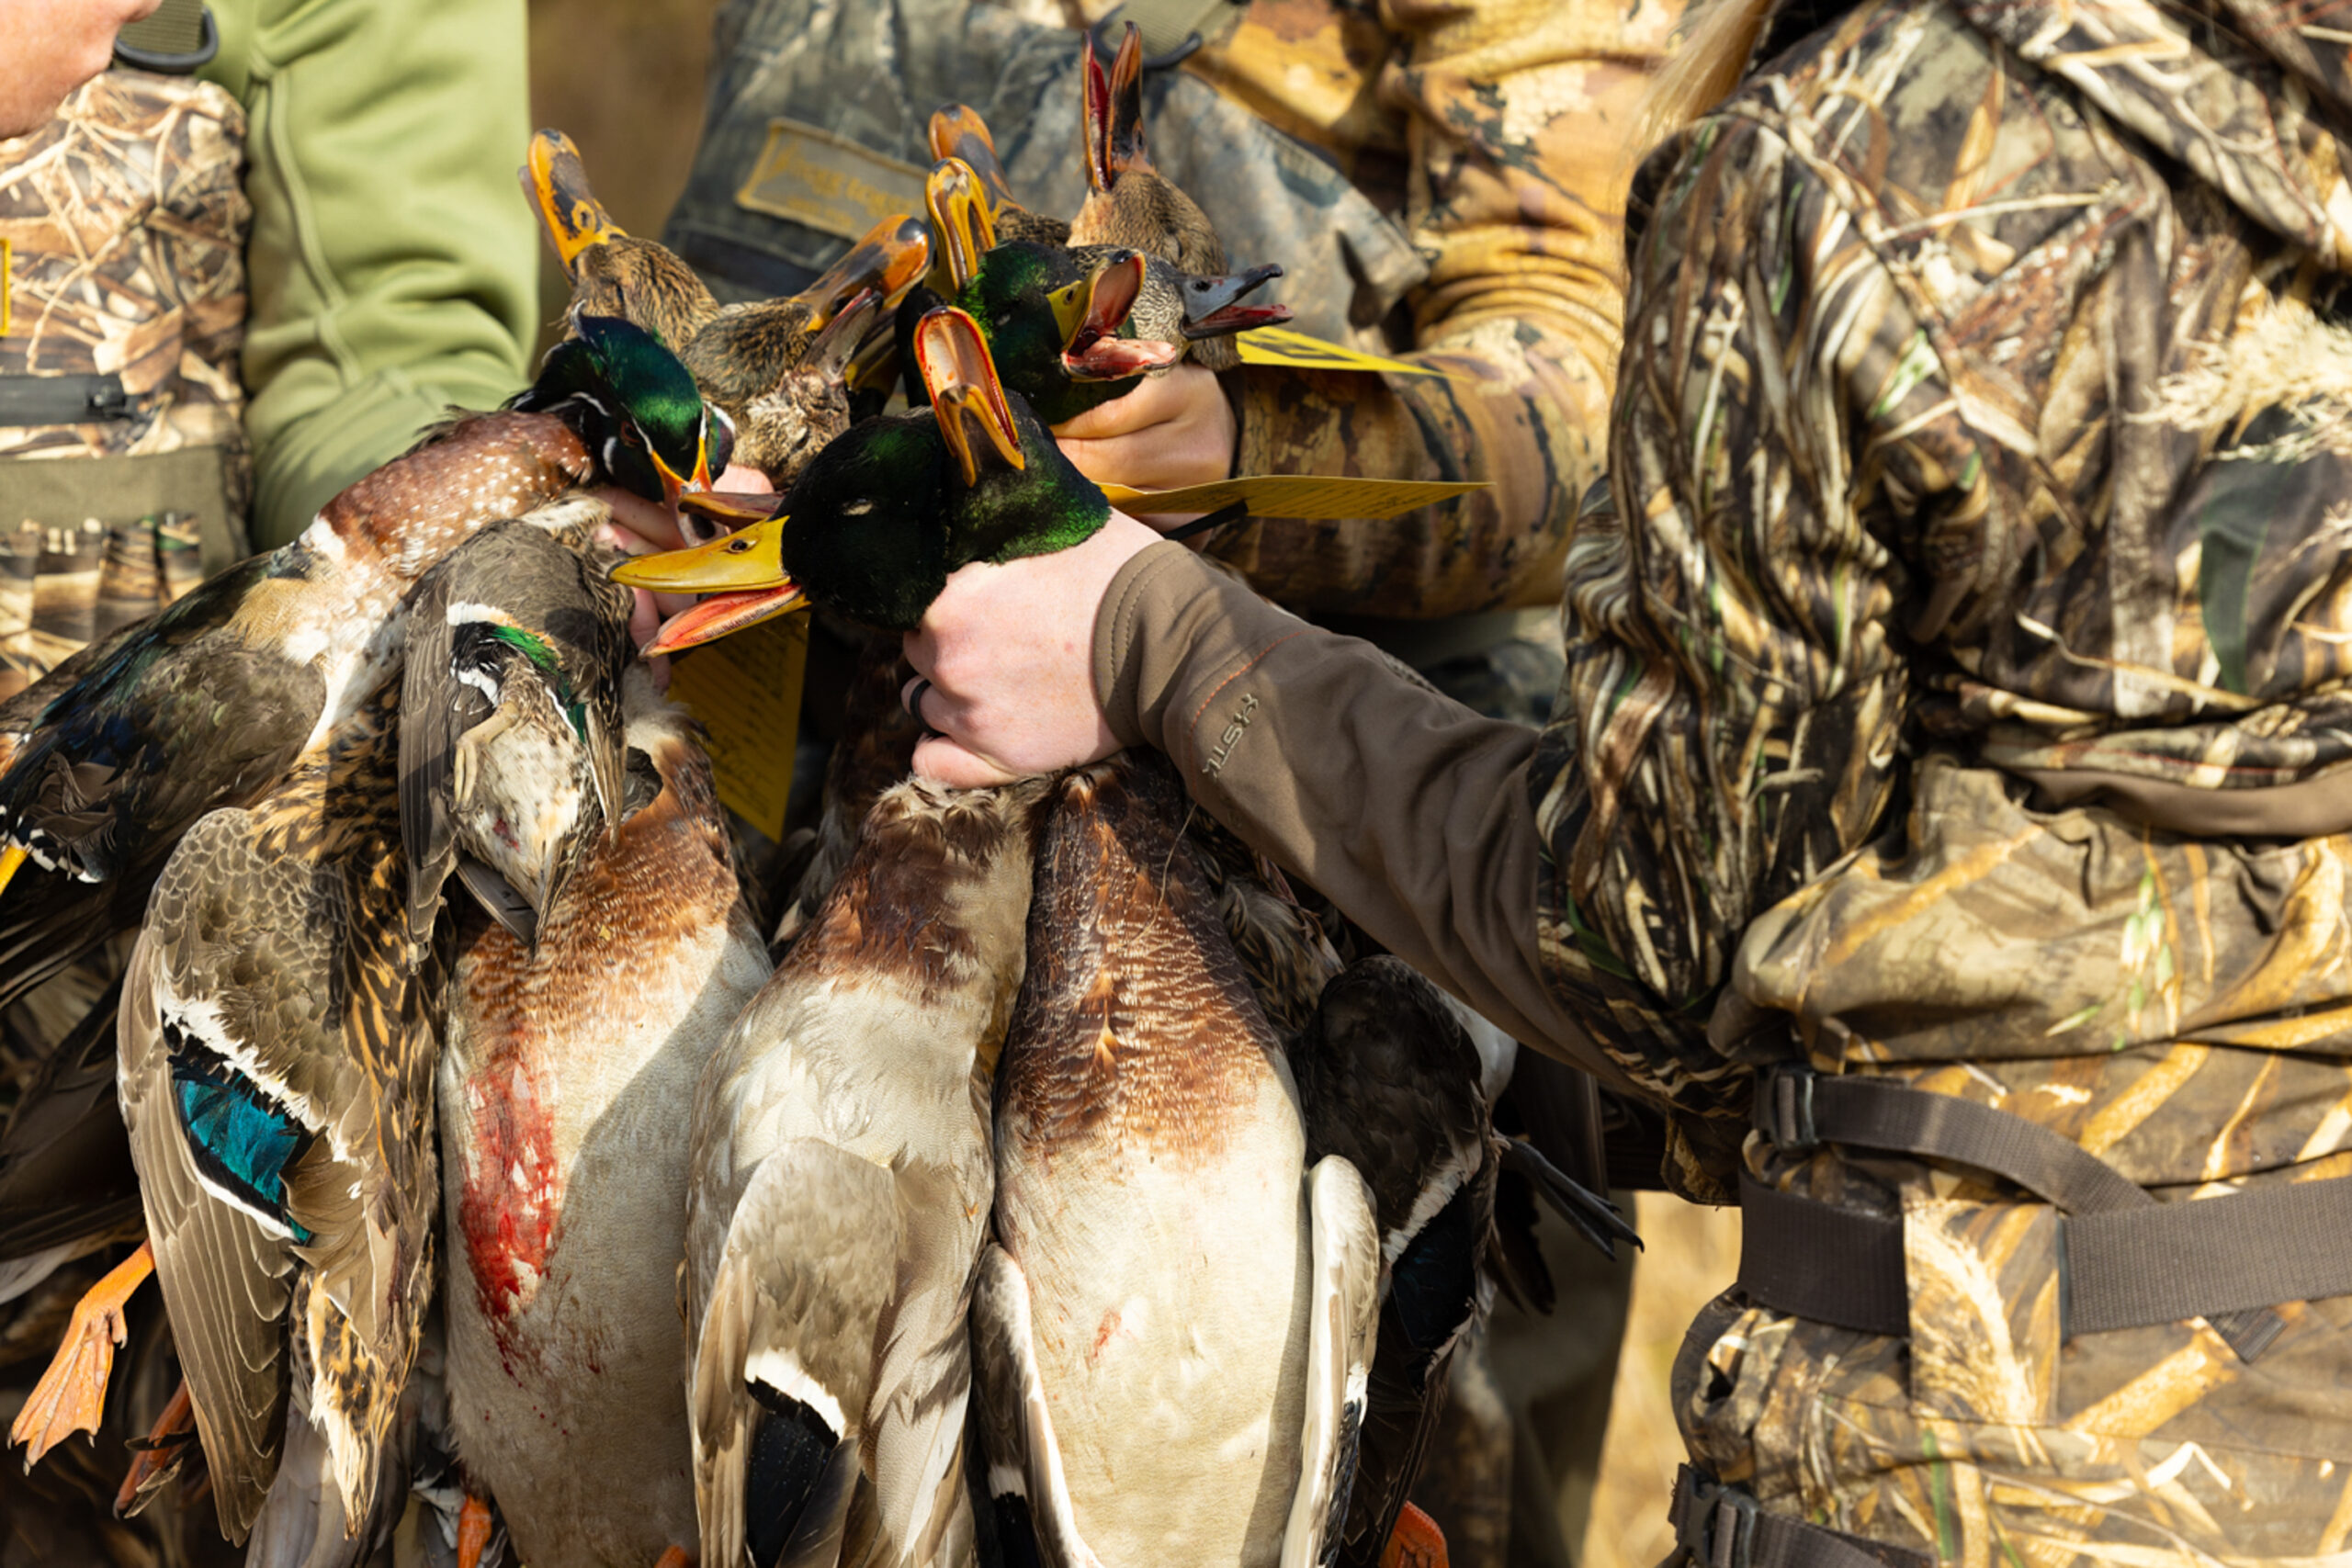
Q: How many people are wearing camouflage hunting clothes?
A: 3